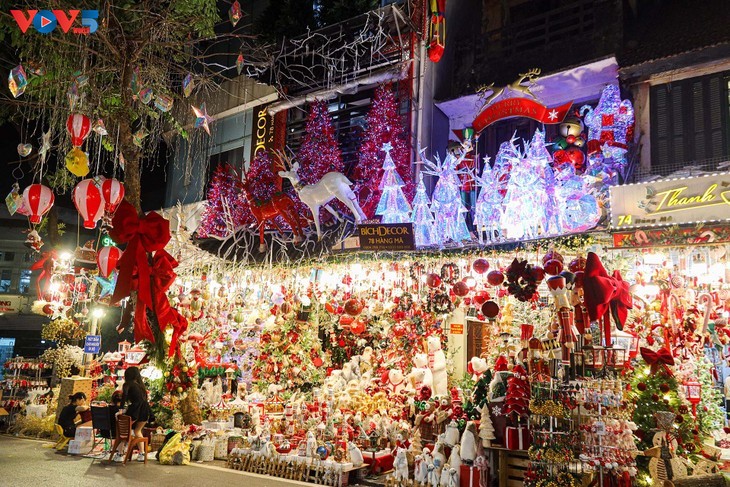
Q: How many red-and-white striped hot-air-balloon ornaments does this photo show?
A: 5